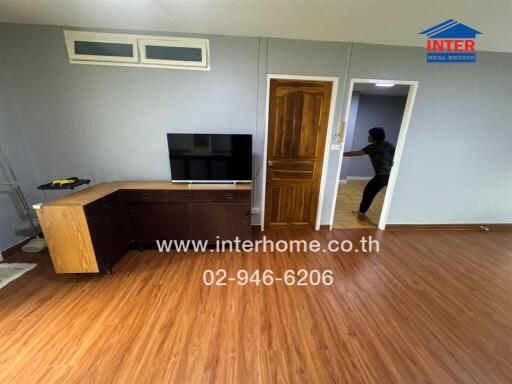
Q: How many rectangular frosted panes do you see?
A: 2